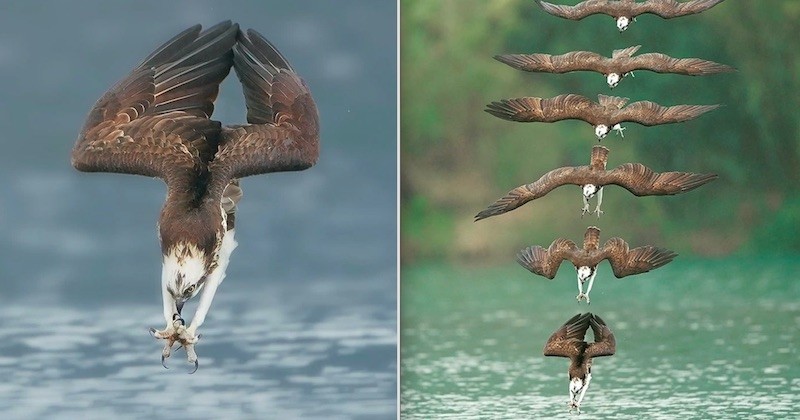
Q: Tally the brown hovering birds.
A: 7